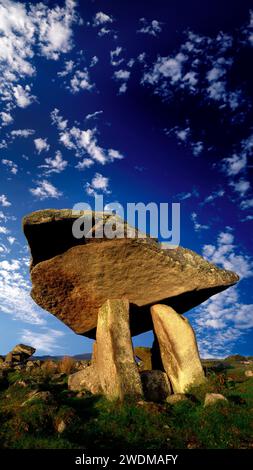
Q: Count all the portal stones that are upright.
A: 2